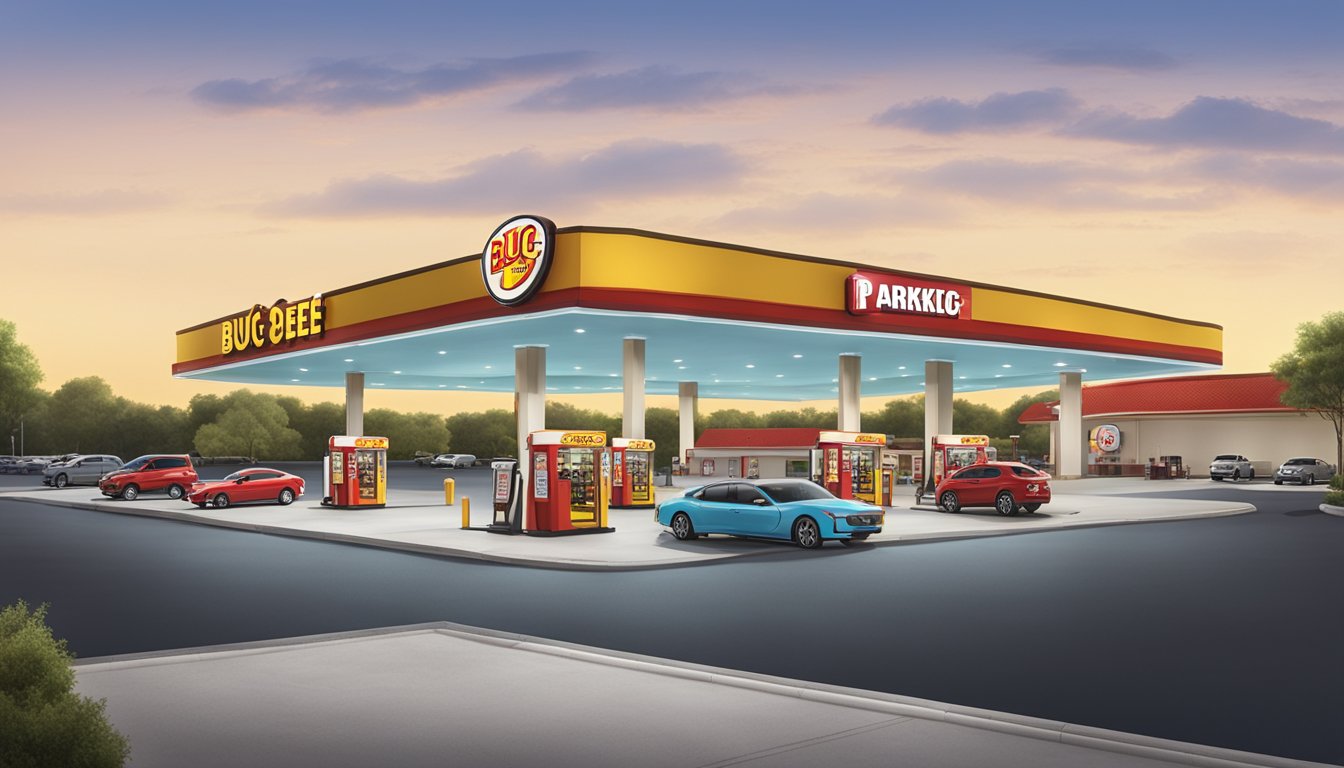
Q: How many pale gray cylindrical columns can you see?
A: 7